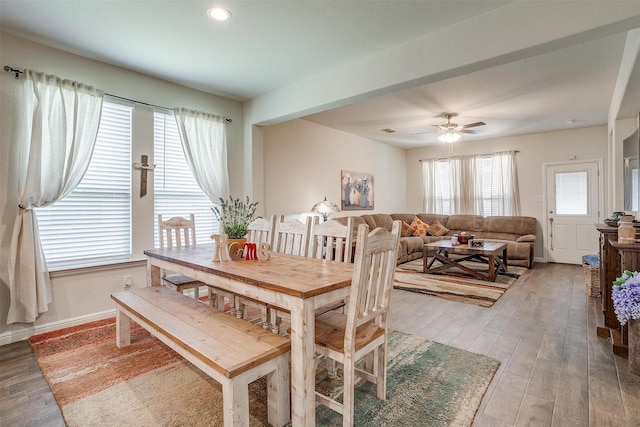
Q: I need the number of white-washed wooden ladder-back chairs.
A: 5